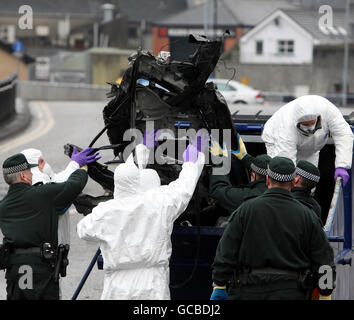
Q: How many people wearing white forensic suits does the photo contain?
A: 4